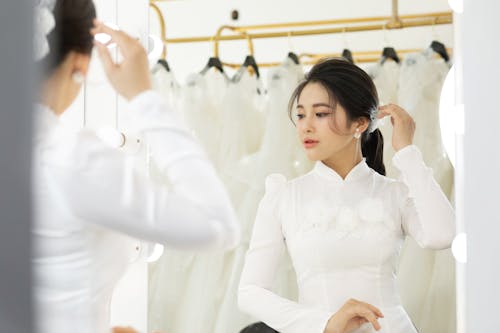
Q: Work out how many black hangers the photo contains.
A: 7